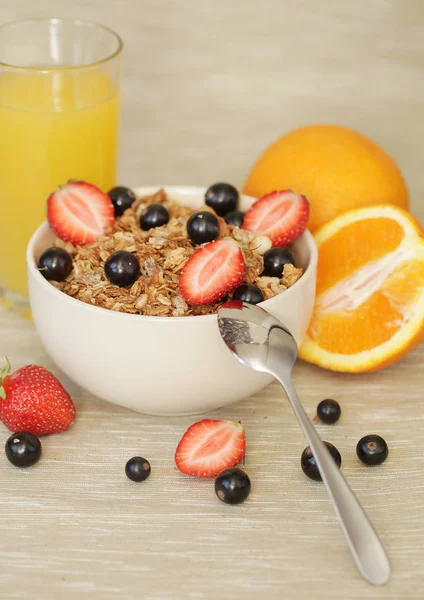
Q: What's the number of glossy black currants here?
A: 15